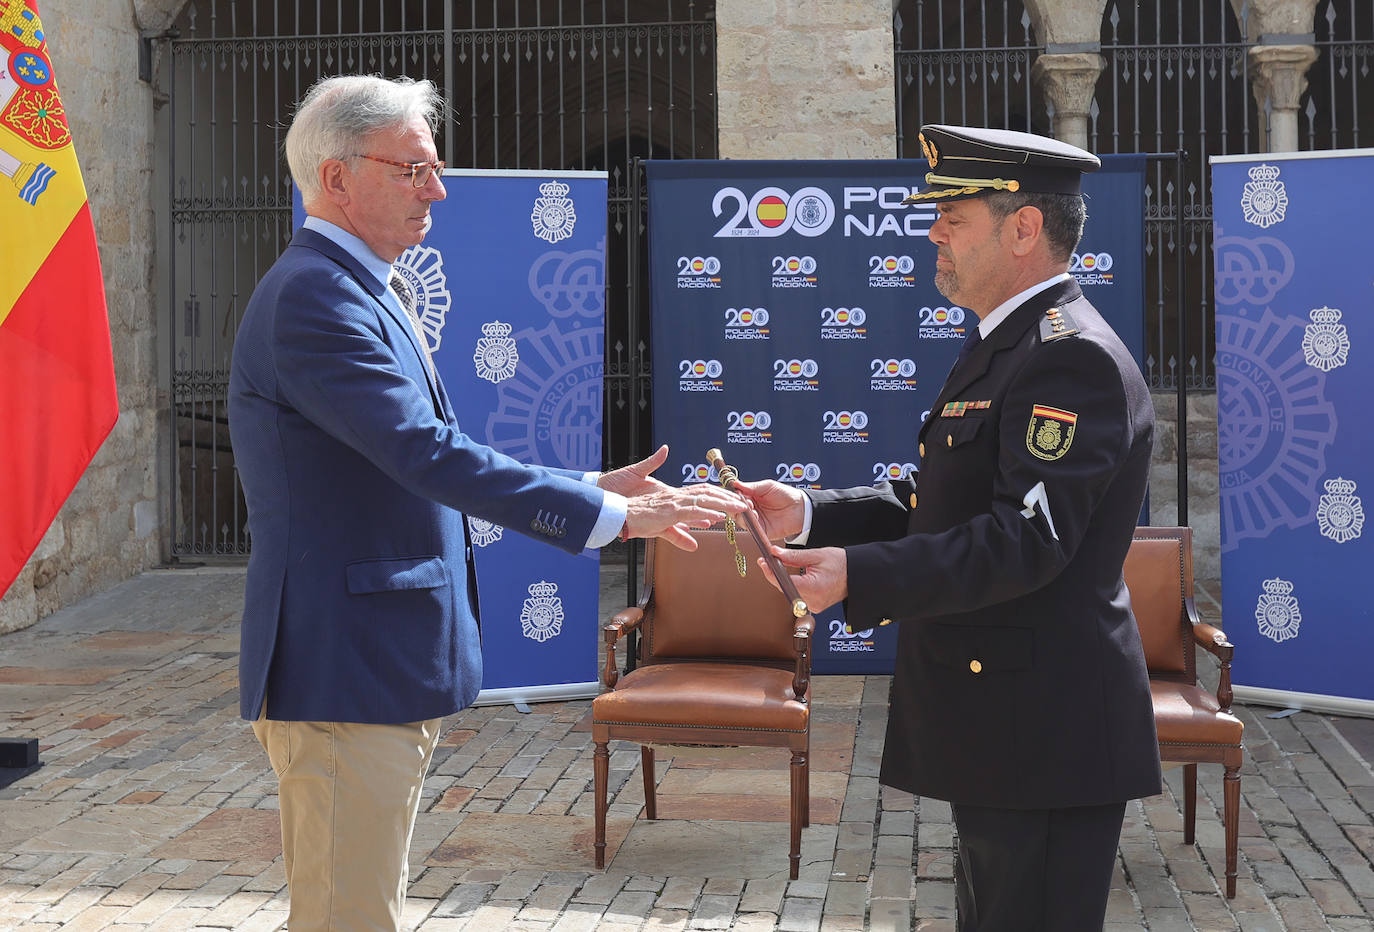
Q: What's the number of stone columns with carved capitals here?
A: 2